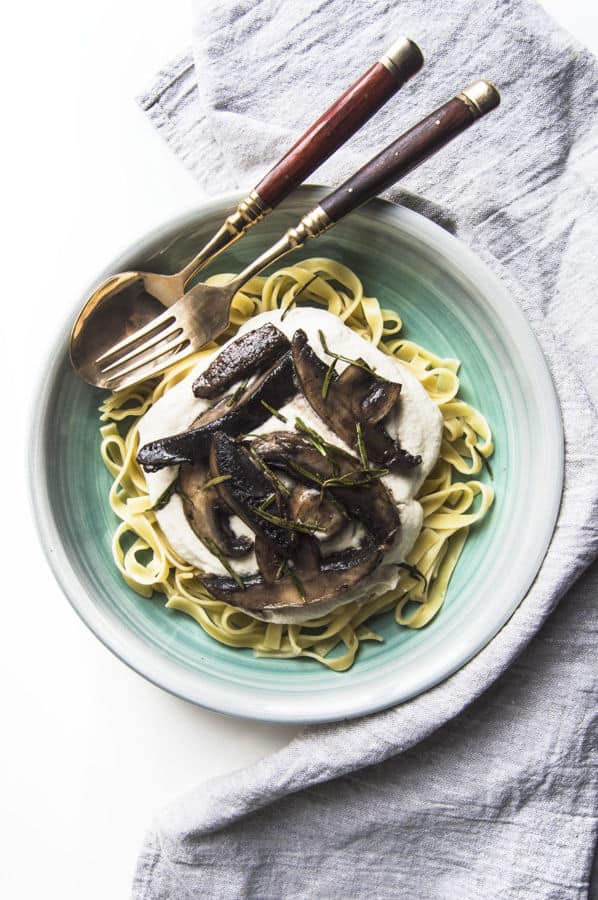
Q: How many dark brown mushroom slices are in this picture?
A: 7